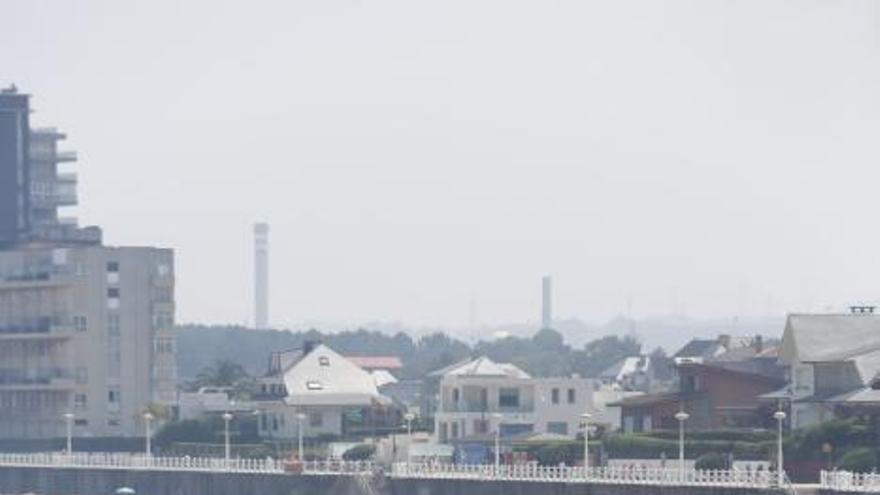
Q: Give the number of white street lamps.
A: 9